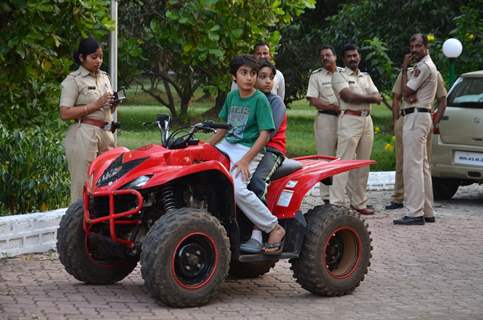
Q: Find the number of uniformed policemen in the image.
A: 5